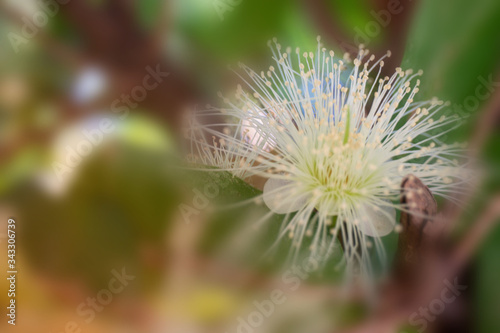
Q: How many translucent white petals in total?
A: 2